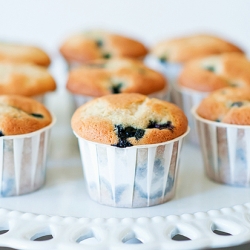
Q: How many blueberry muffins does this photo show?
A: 9